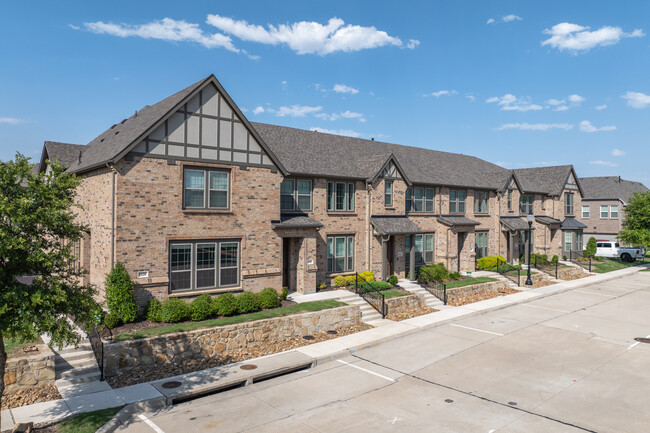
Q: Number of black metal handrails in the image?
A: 6